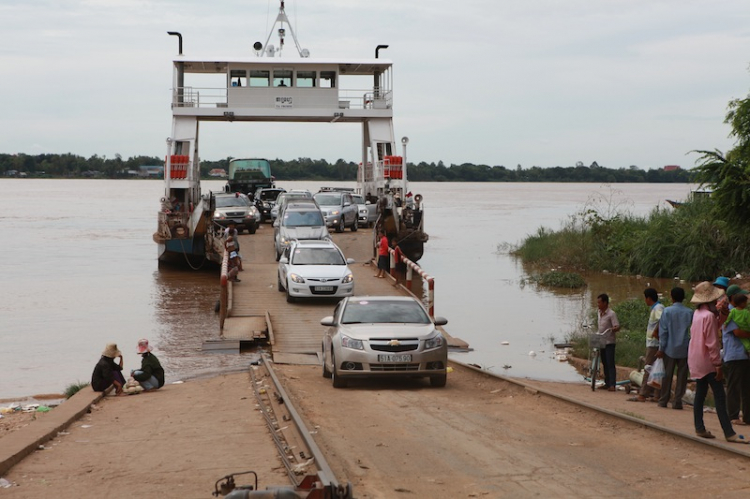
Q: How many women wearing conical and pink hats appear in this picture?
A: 2